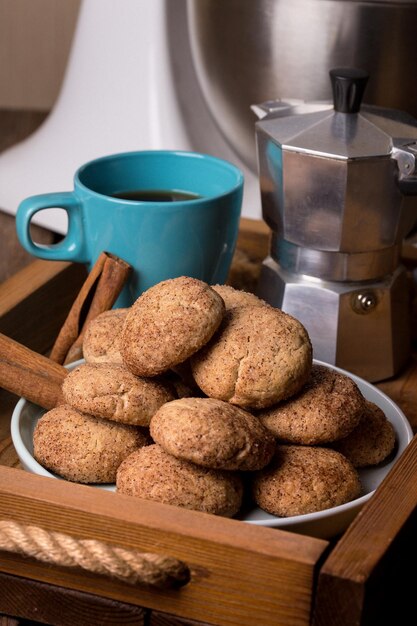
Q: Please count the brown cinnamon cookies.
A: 11